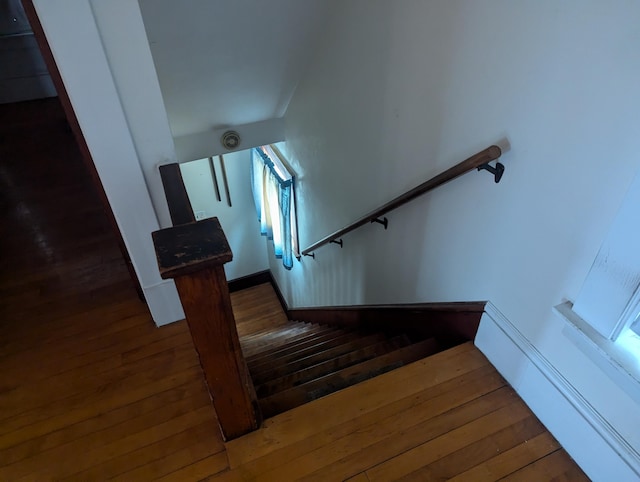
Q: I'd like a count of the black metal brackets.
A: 4